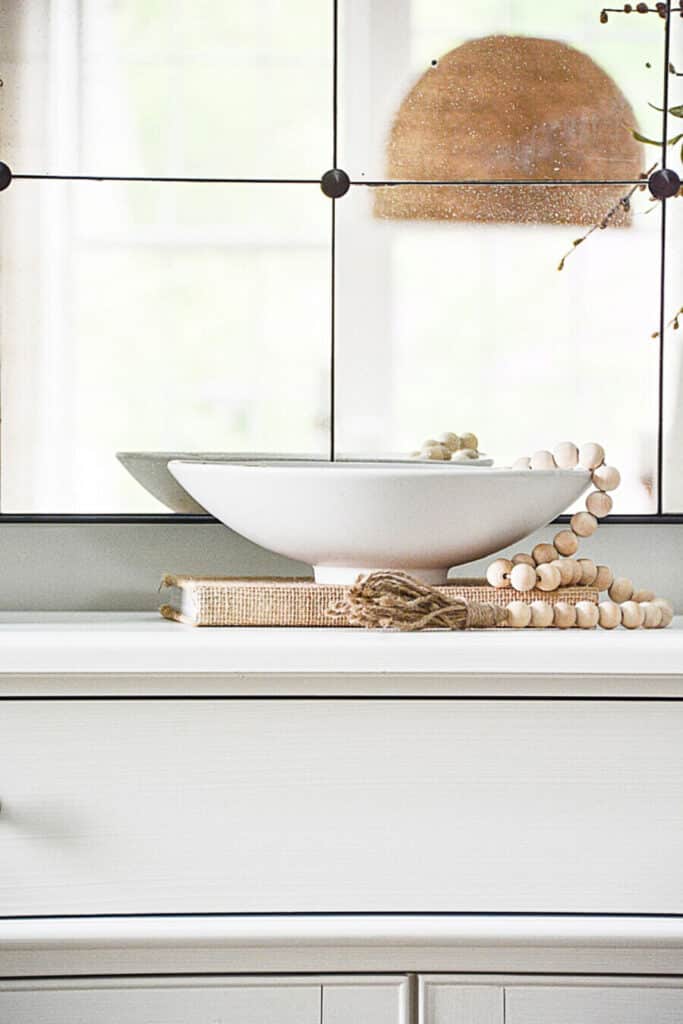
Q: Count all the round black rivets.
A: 3